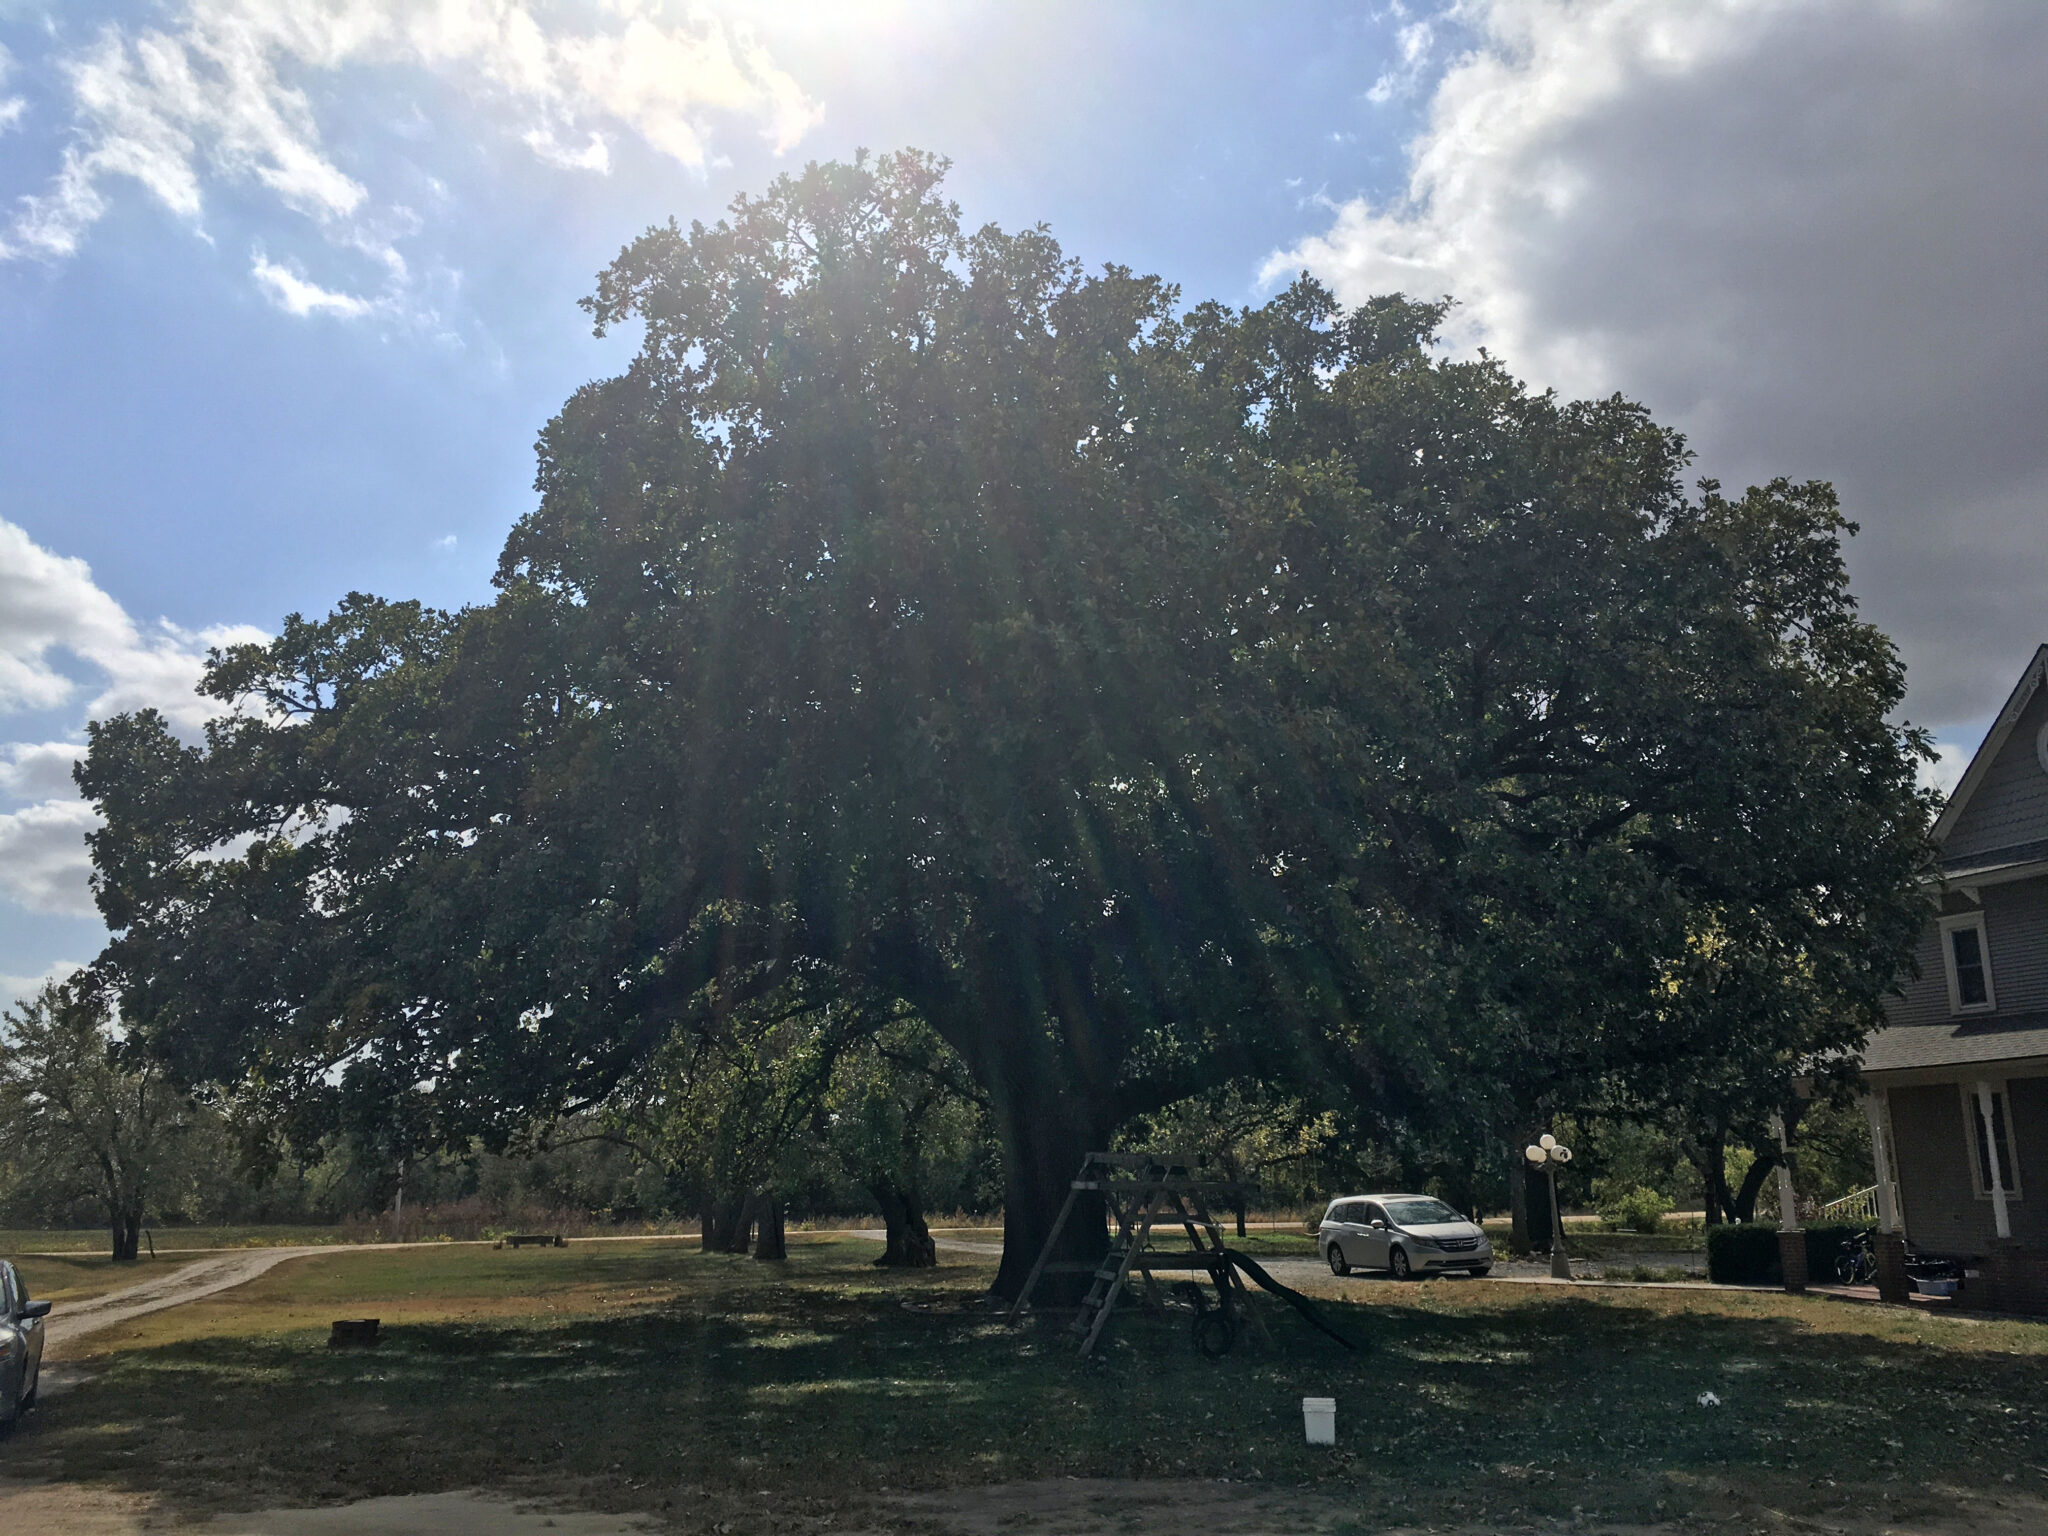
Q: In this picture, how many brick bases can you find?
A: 3